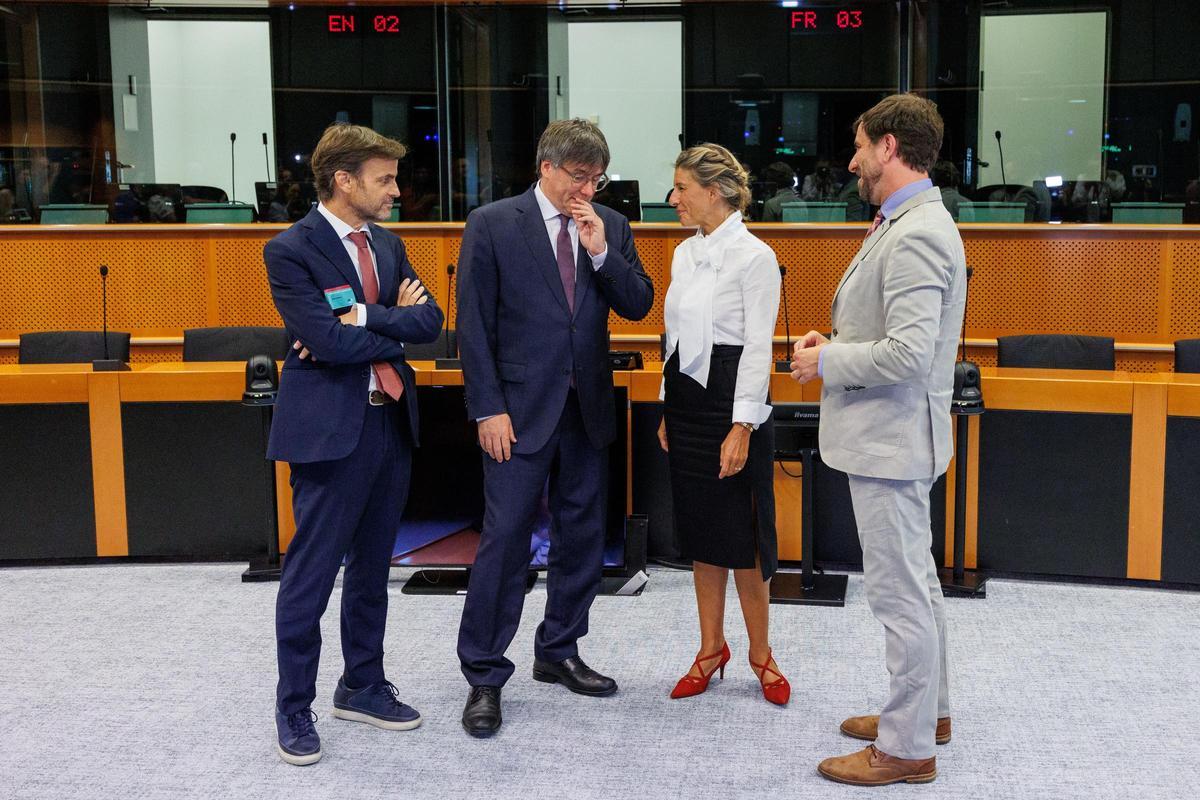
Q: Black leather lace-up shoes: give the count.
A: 2